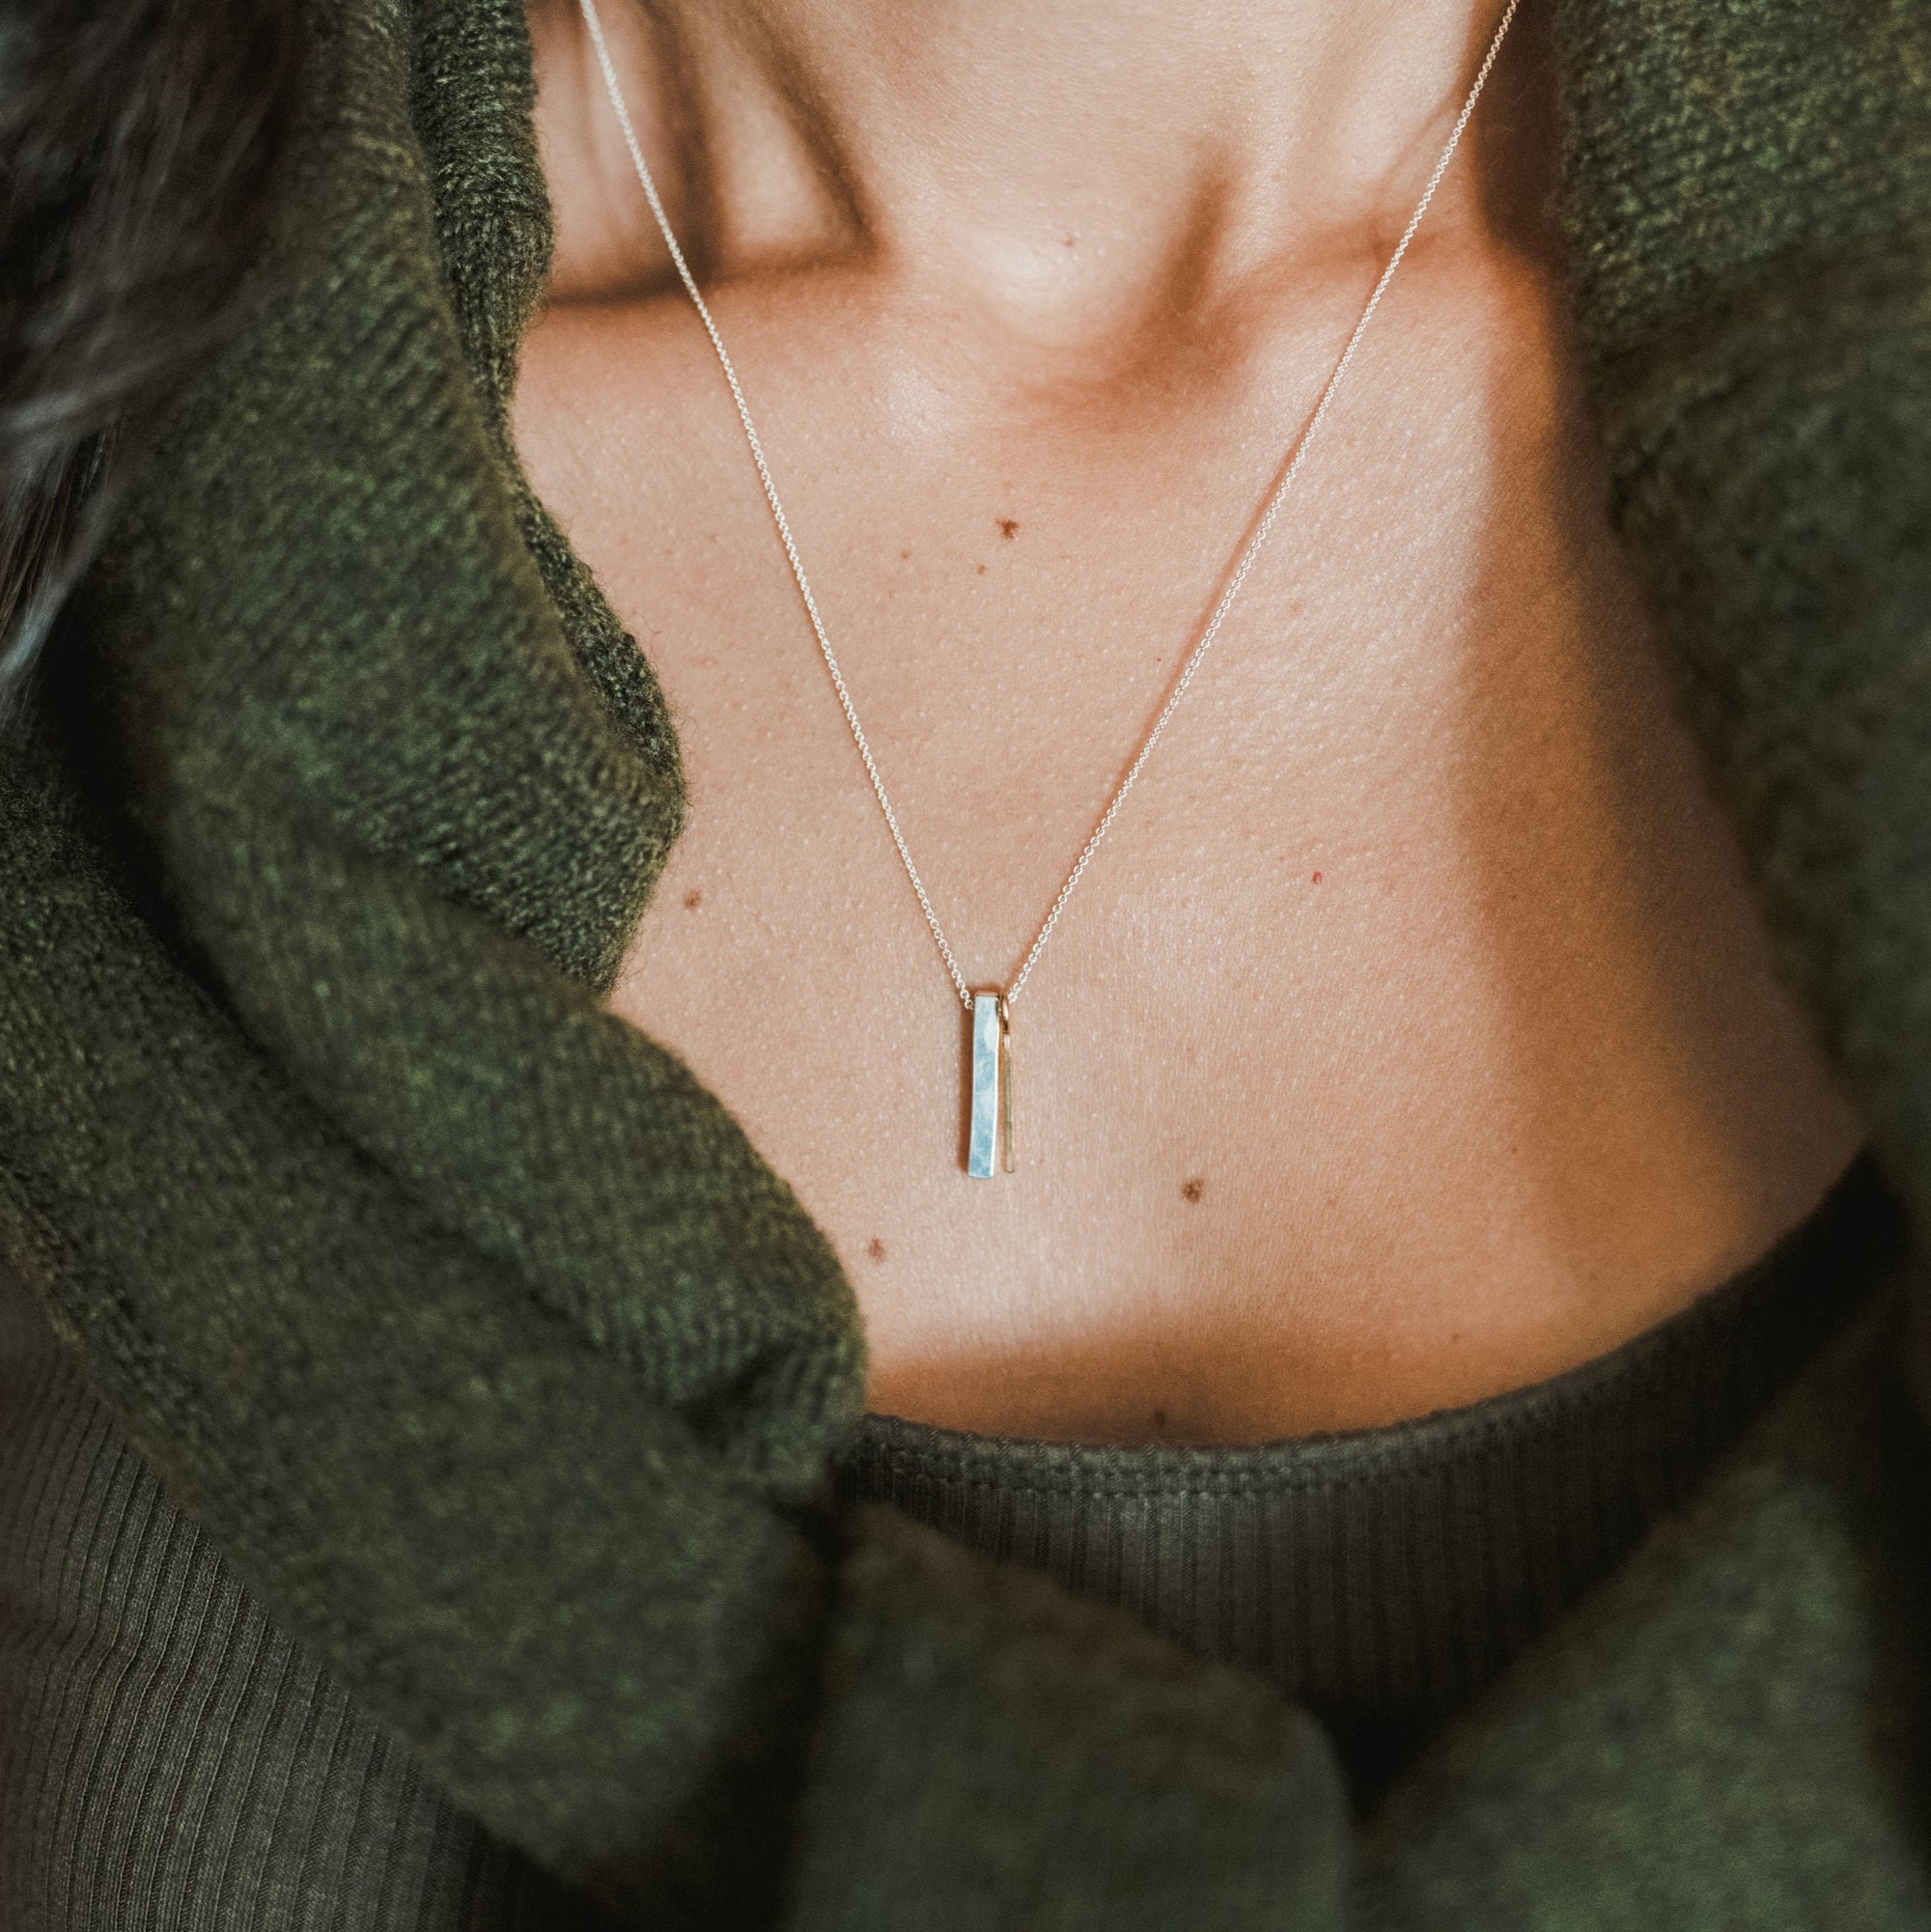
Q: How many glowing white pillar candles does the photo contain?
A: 0